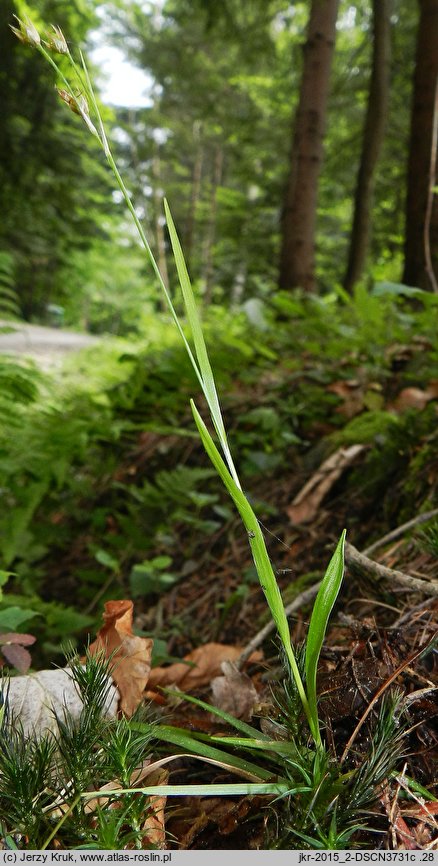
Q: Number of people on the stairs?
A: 0